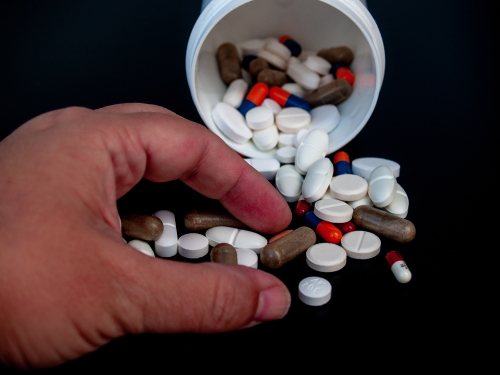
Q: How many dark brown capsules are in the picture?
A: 10